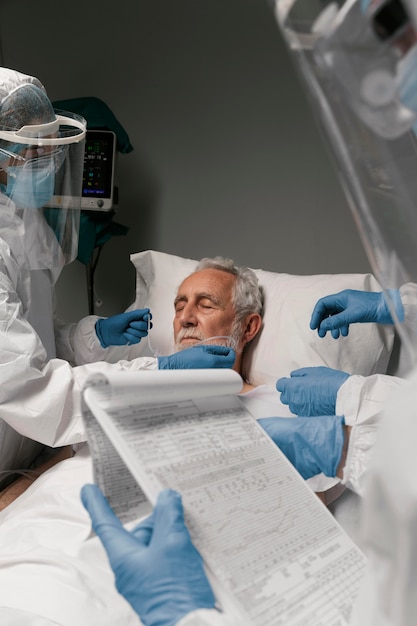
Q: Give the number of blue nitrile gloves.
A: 6